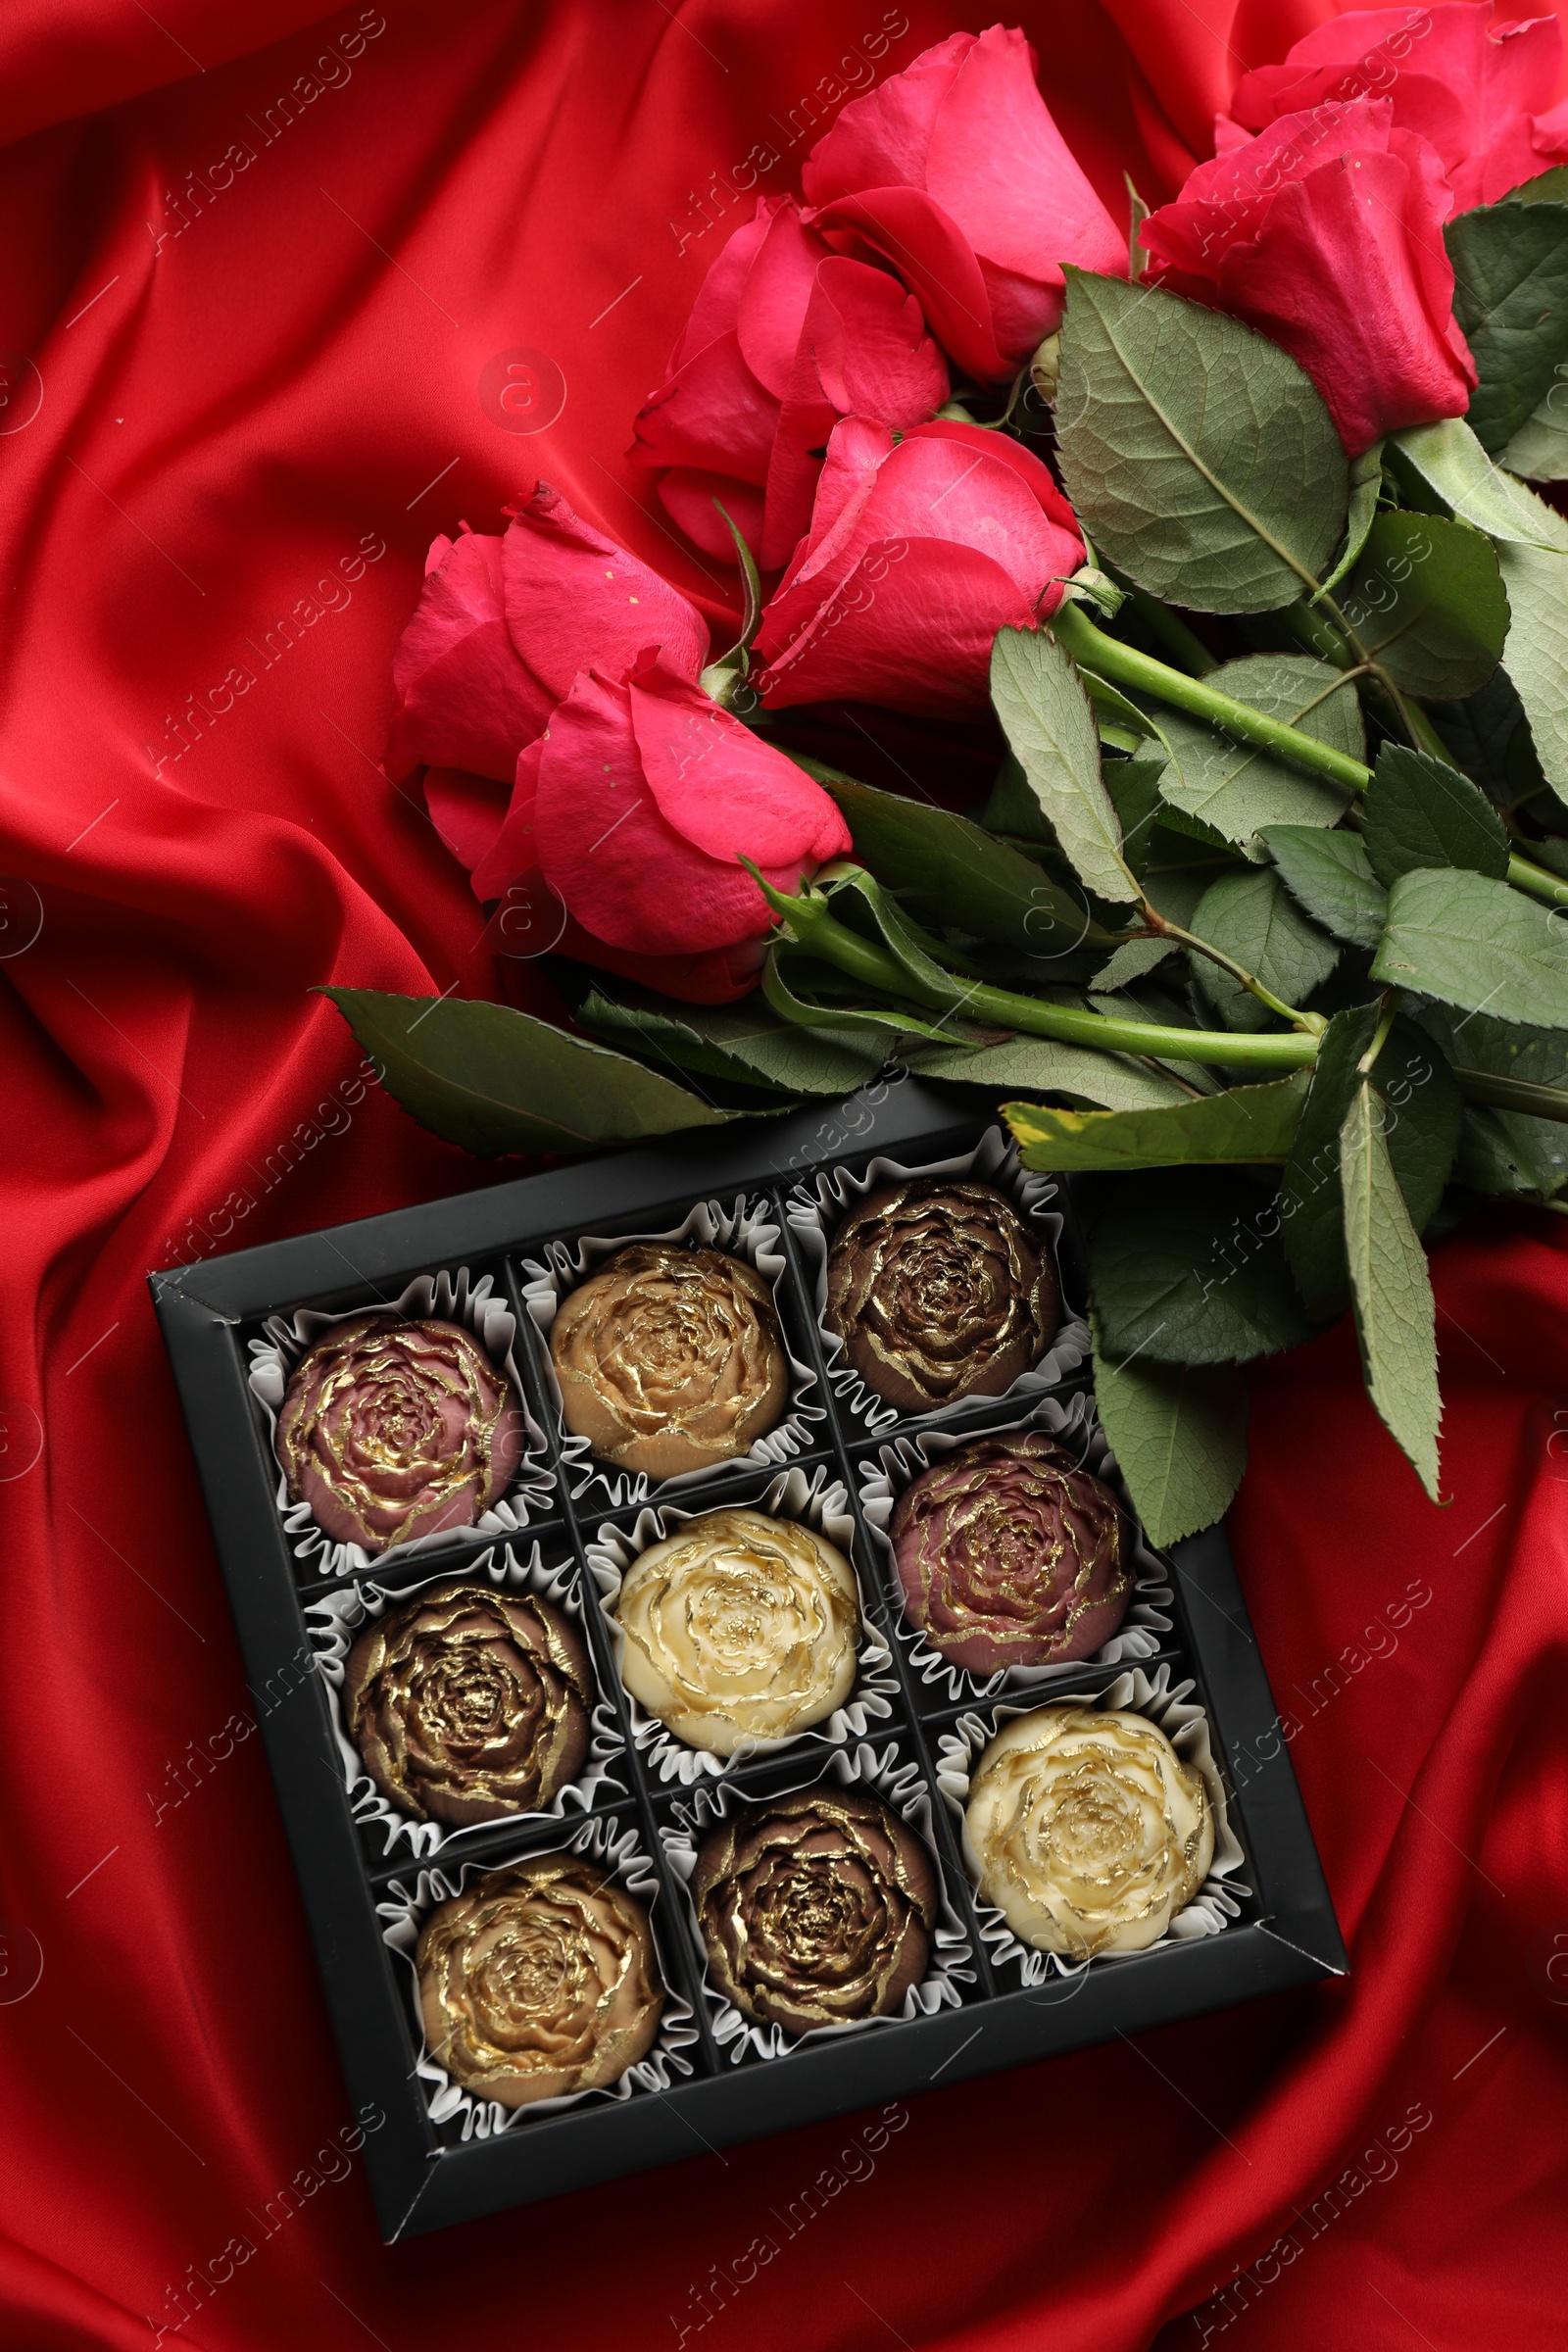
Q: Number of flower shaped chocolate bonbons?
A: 9